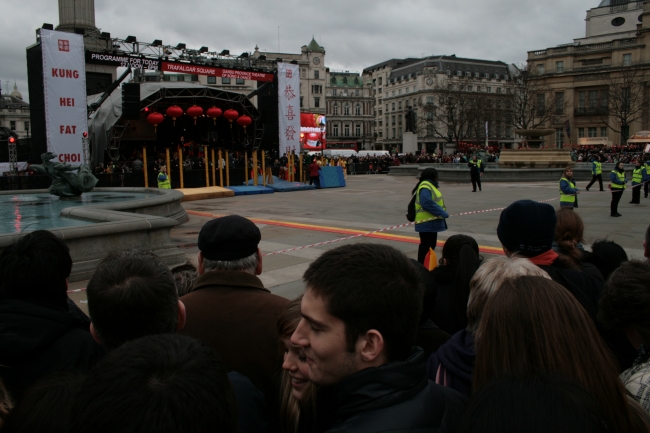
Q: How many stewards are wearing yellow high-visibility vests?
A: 8